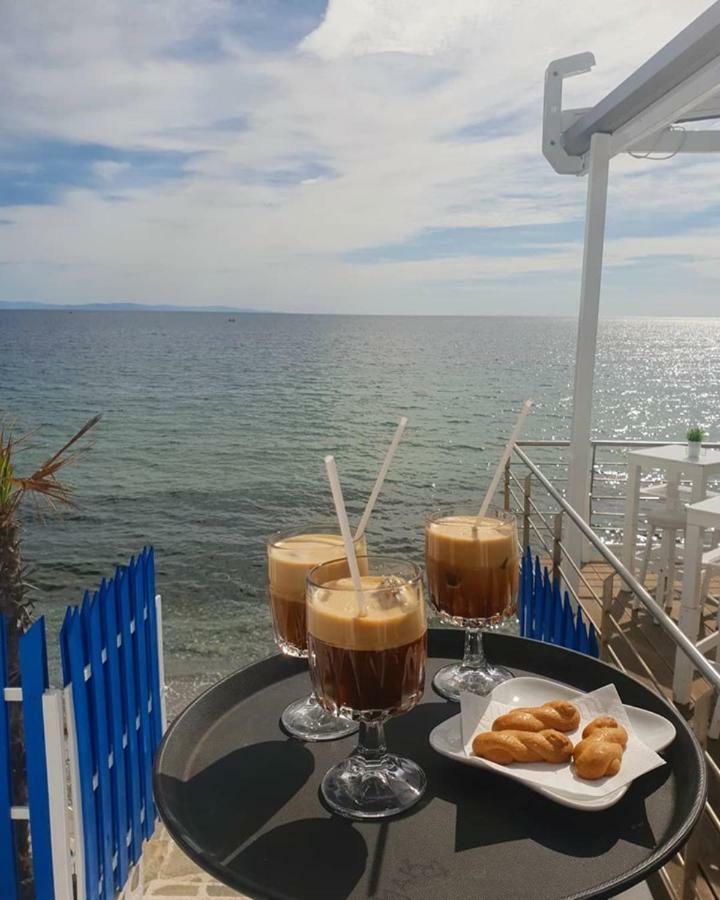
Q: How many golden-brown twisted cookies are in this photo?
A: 3